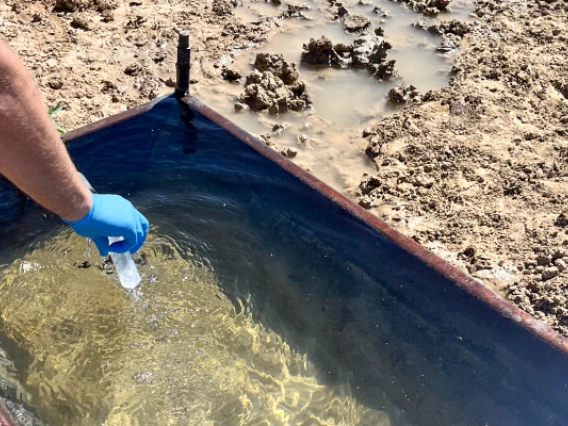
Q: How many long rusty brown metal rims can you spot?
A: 2